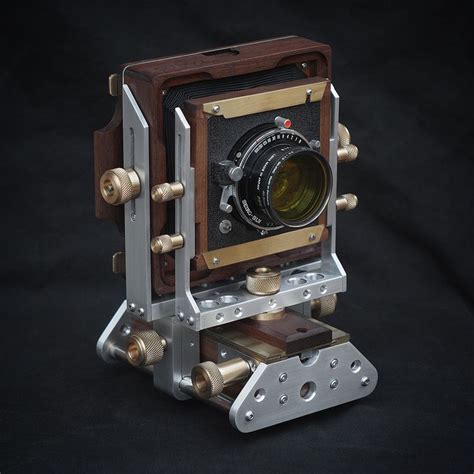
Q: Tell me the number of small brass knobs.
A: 4